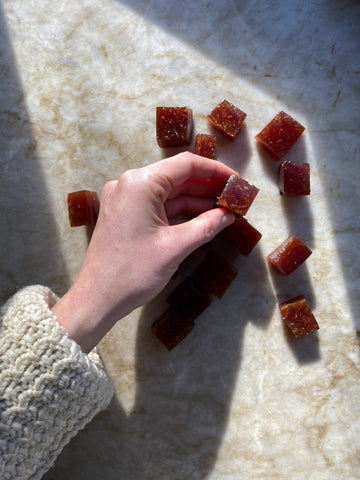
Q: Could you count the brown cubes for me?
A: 13